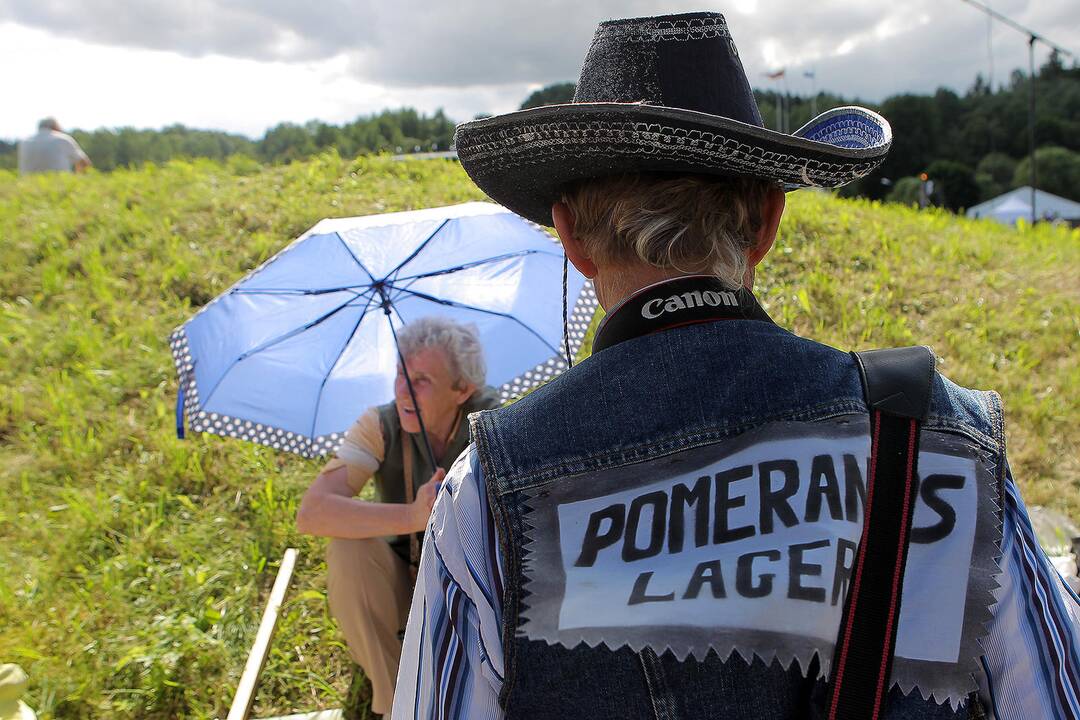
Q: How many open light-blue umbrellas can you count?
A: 1